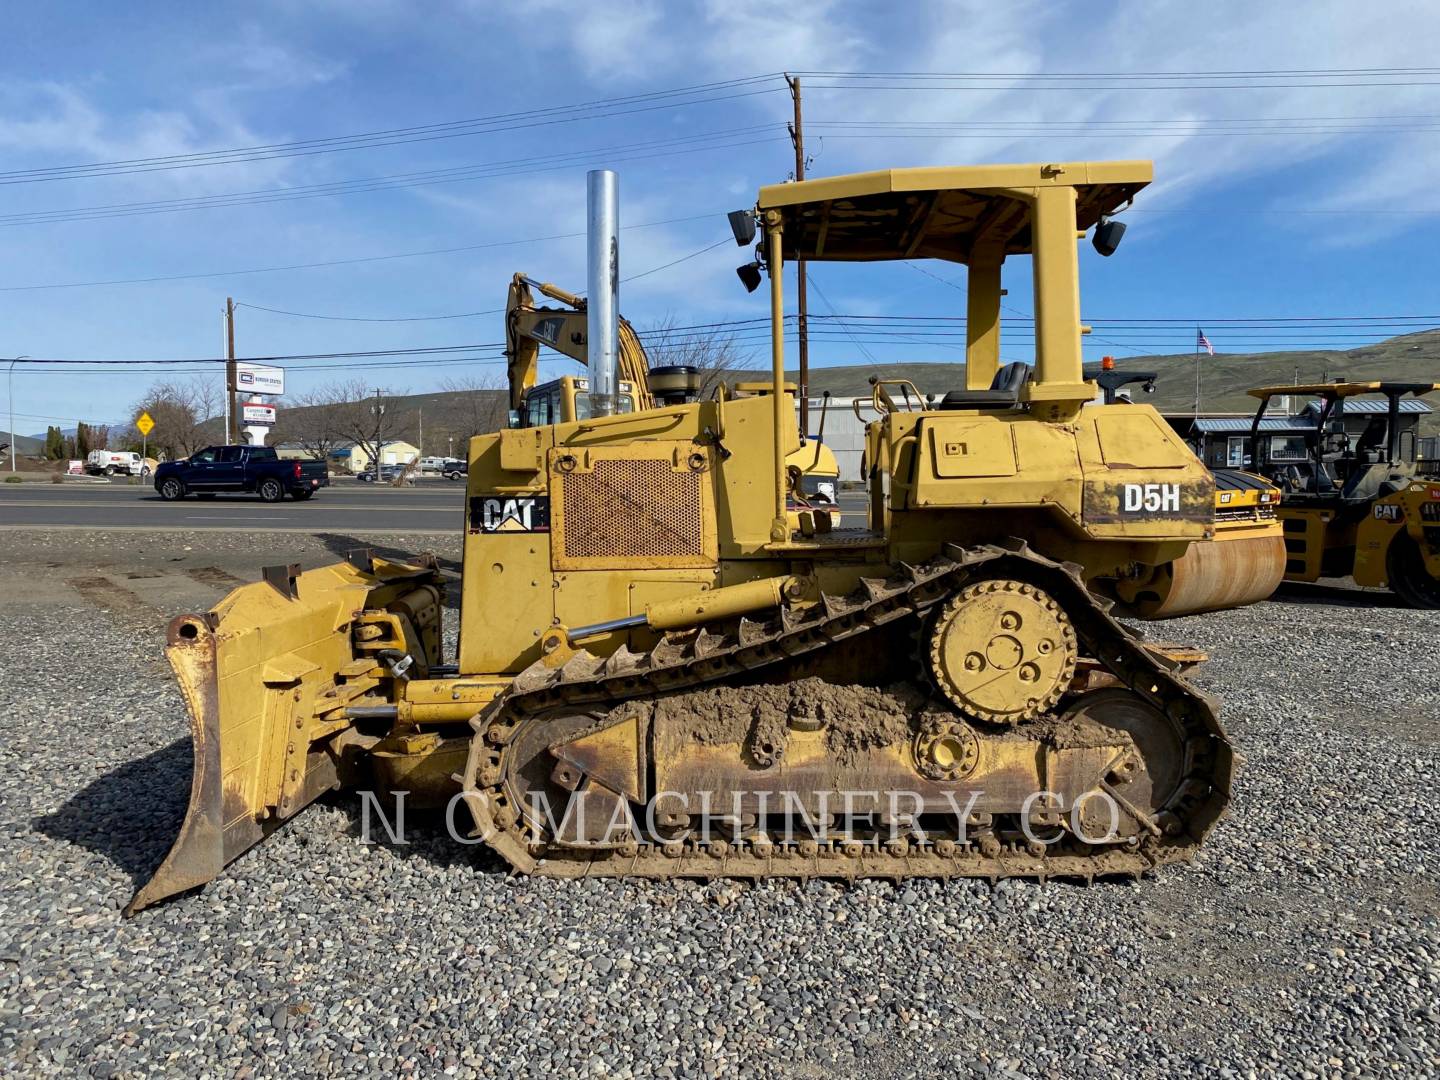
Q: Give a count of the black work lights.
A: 3